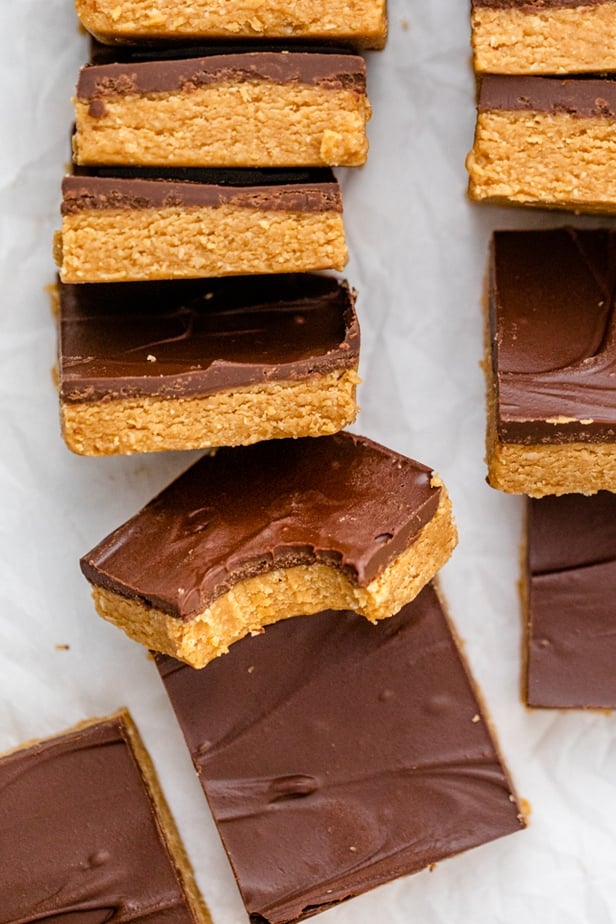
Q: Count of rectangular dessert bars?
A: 11